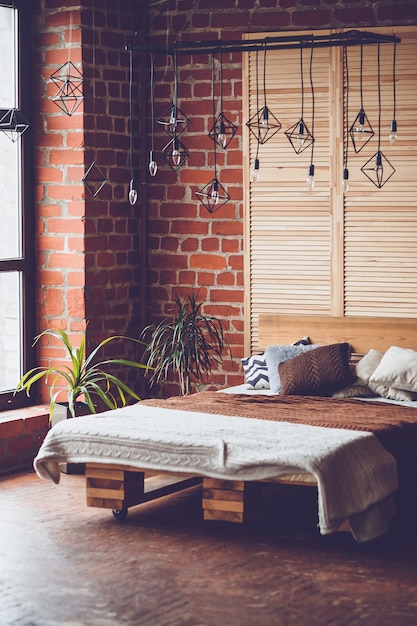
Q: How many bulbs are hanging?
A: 14